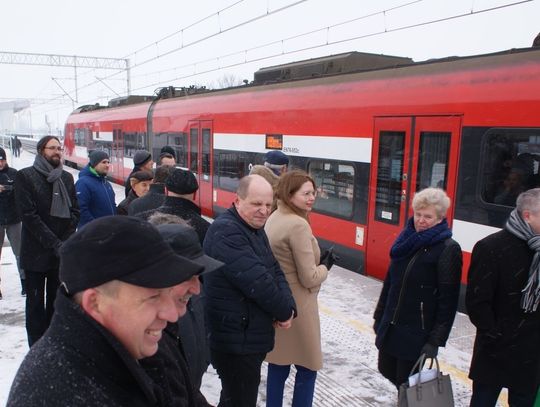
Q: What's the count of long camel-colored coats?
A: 1